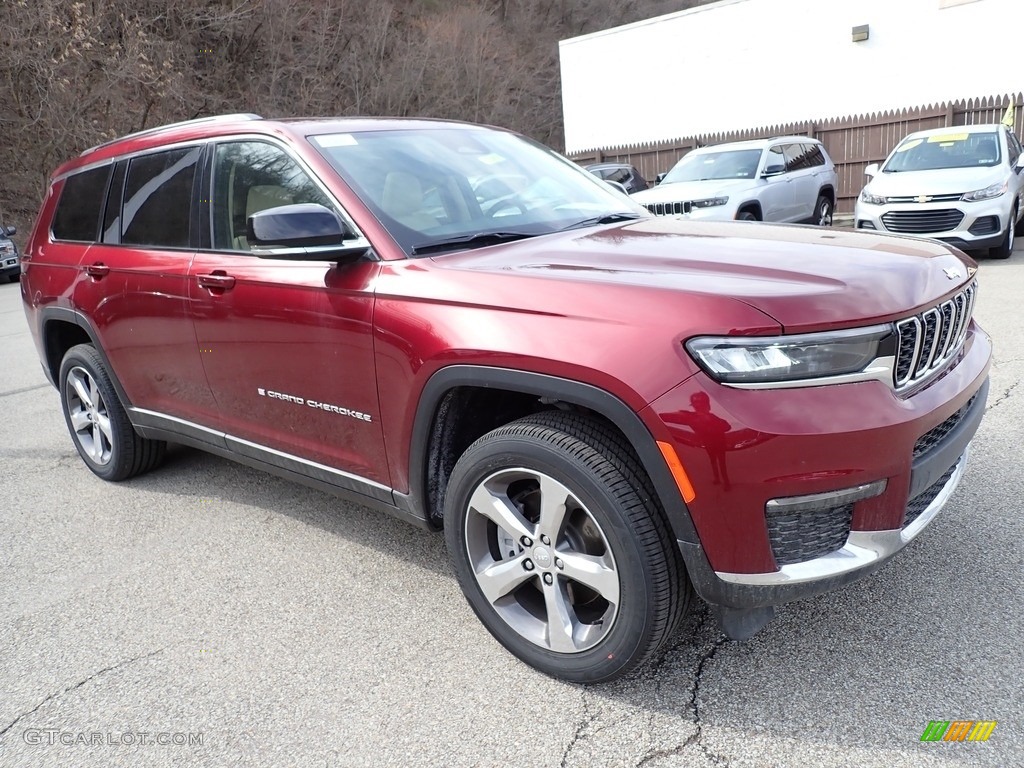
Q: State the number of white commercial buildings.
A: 1